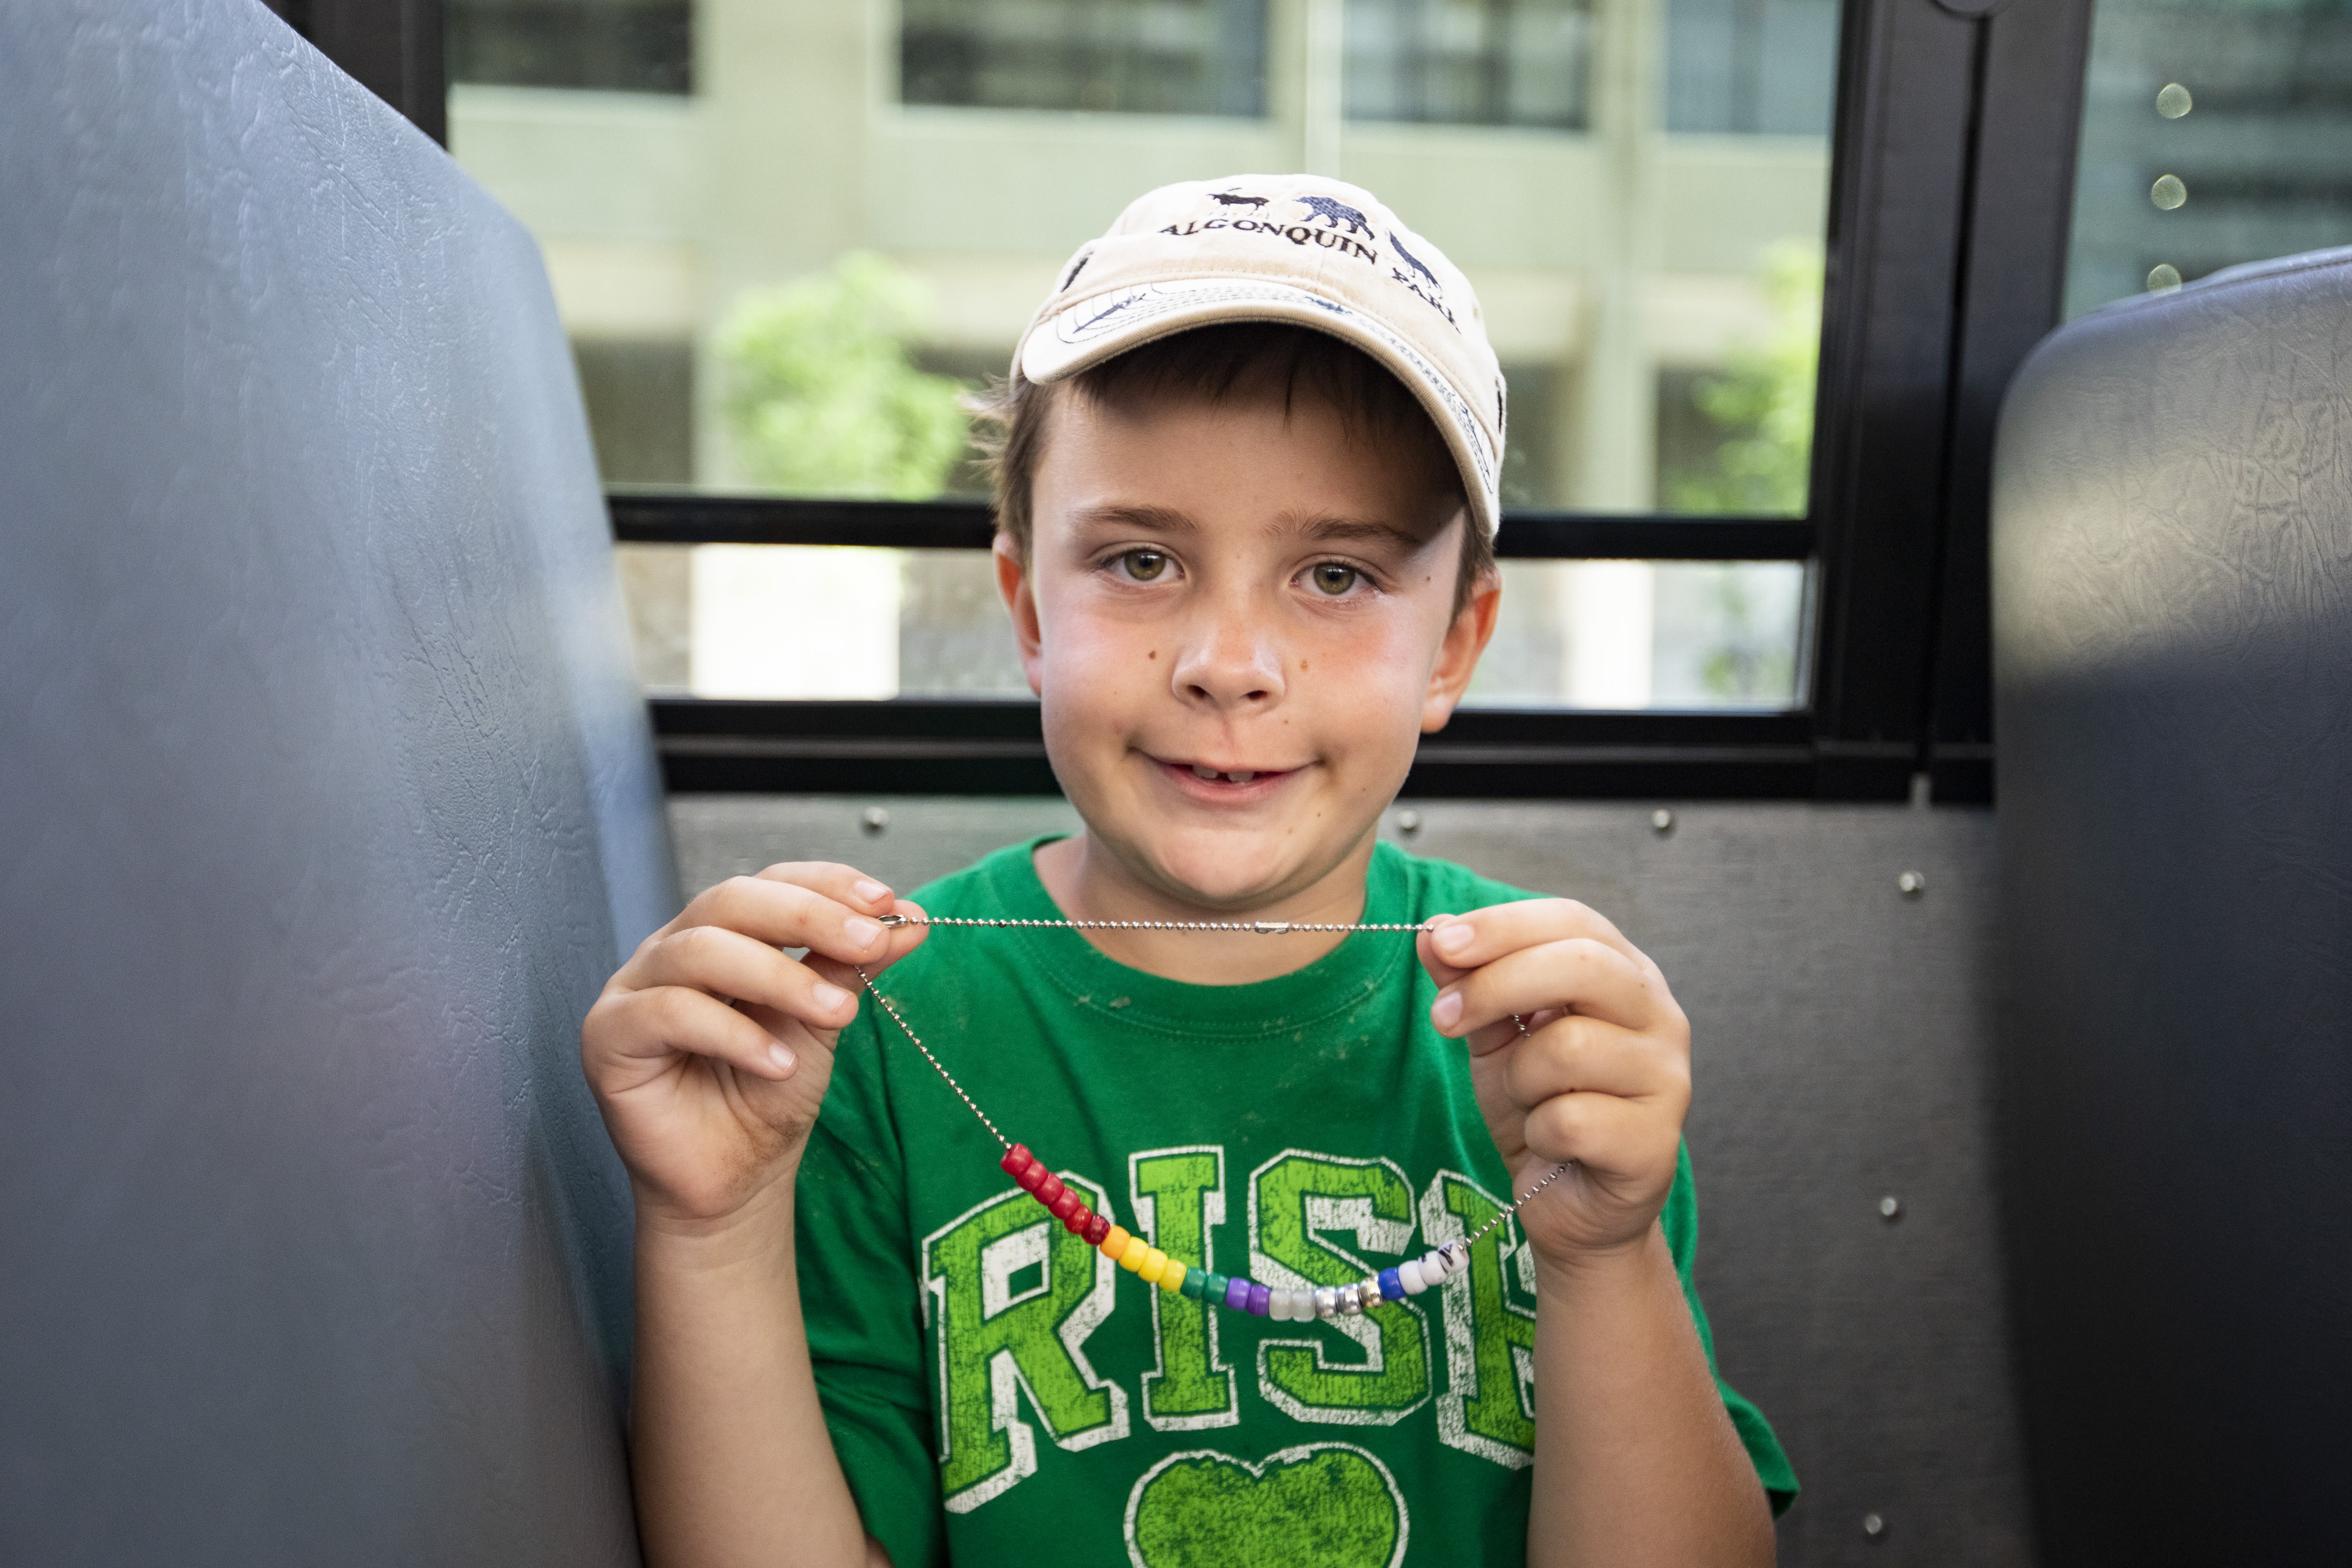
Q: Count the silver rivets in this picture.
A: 6